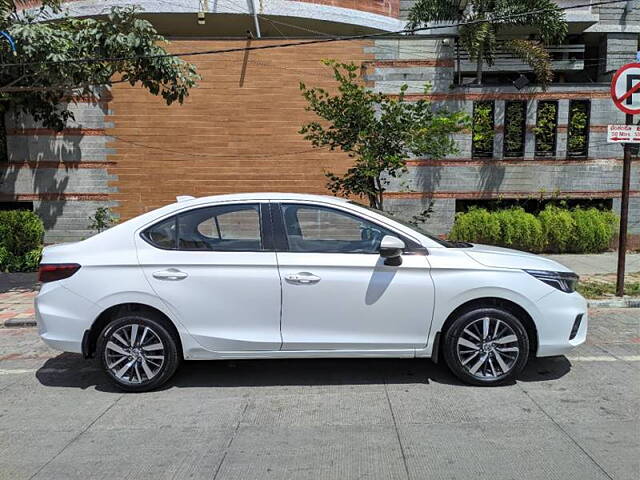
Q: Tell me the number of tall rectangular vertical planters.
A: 4